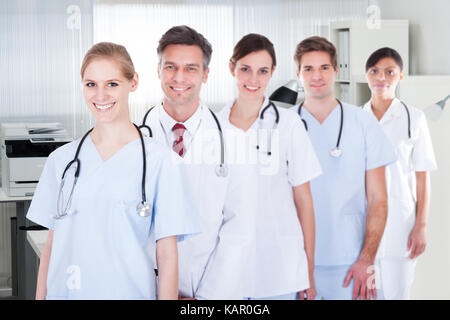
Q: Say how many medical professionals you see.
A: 5